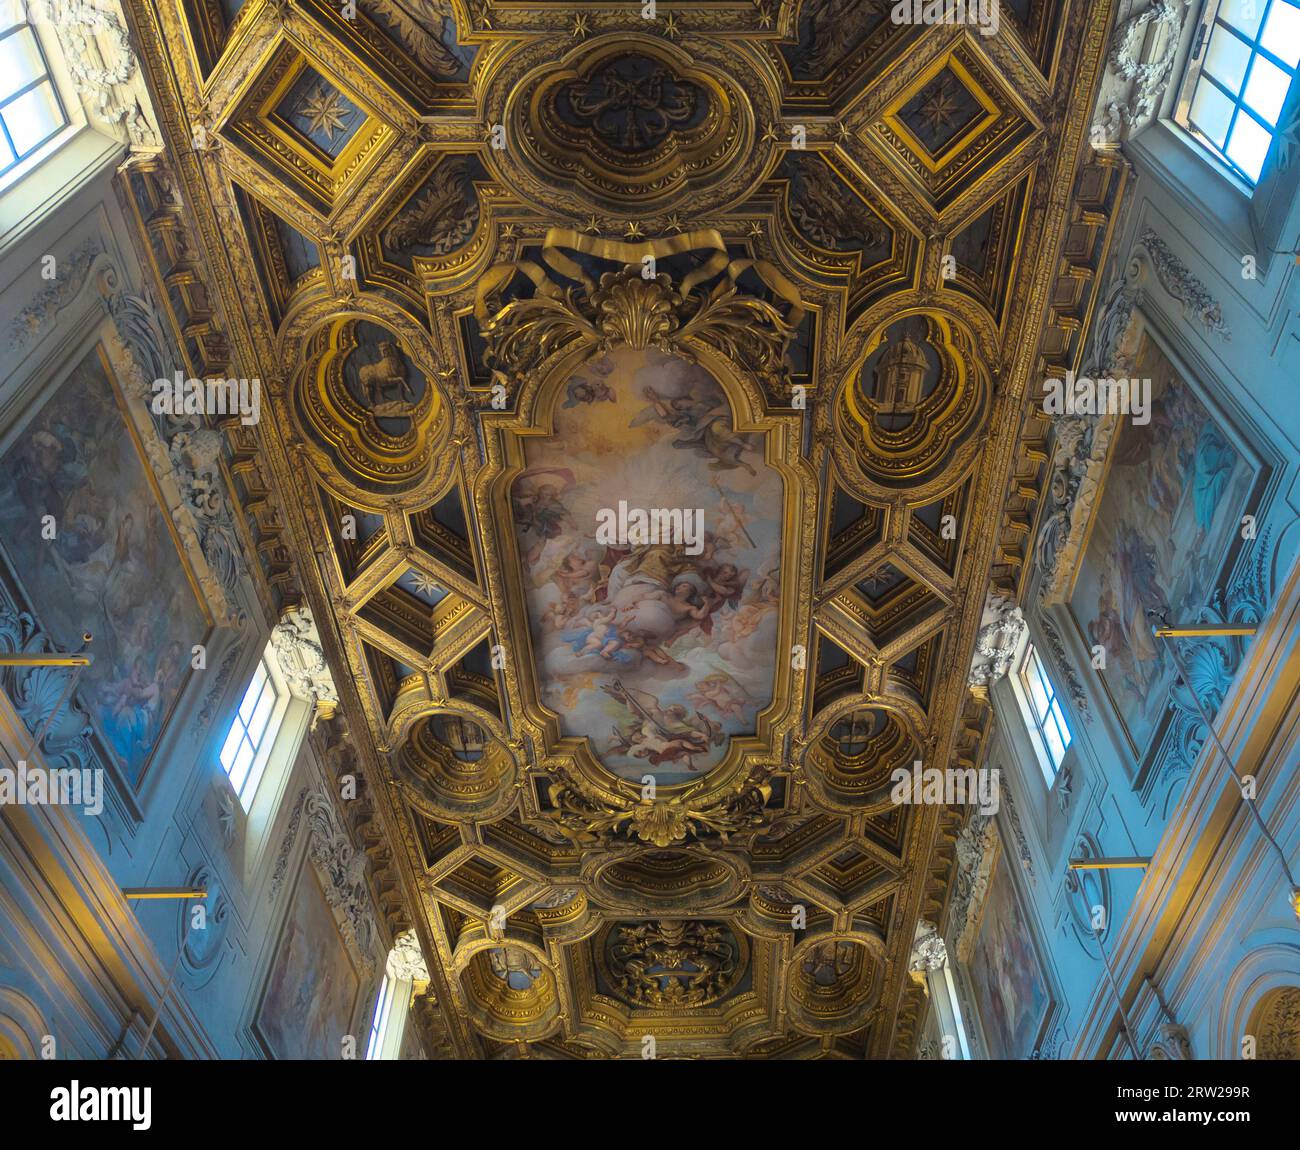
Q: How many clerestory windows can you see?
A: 6